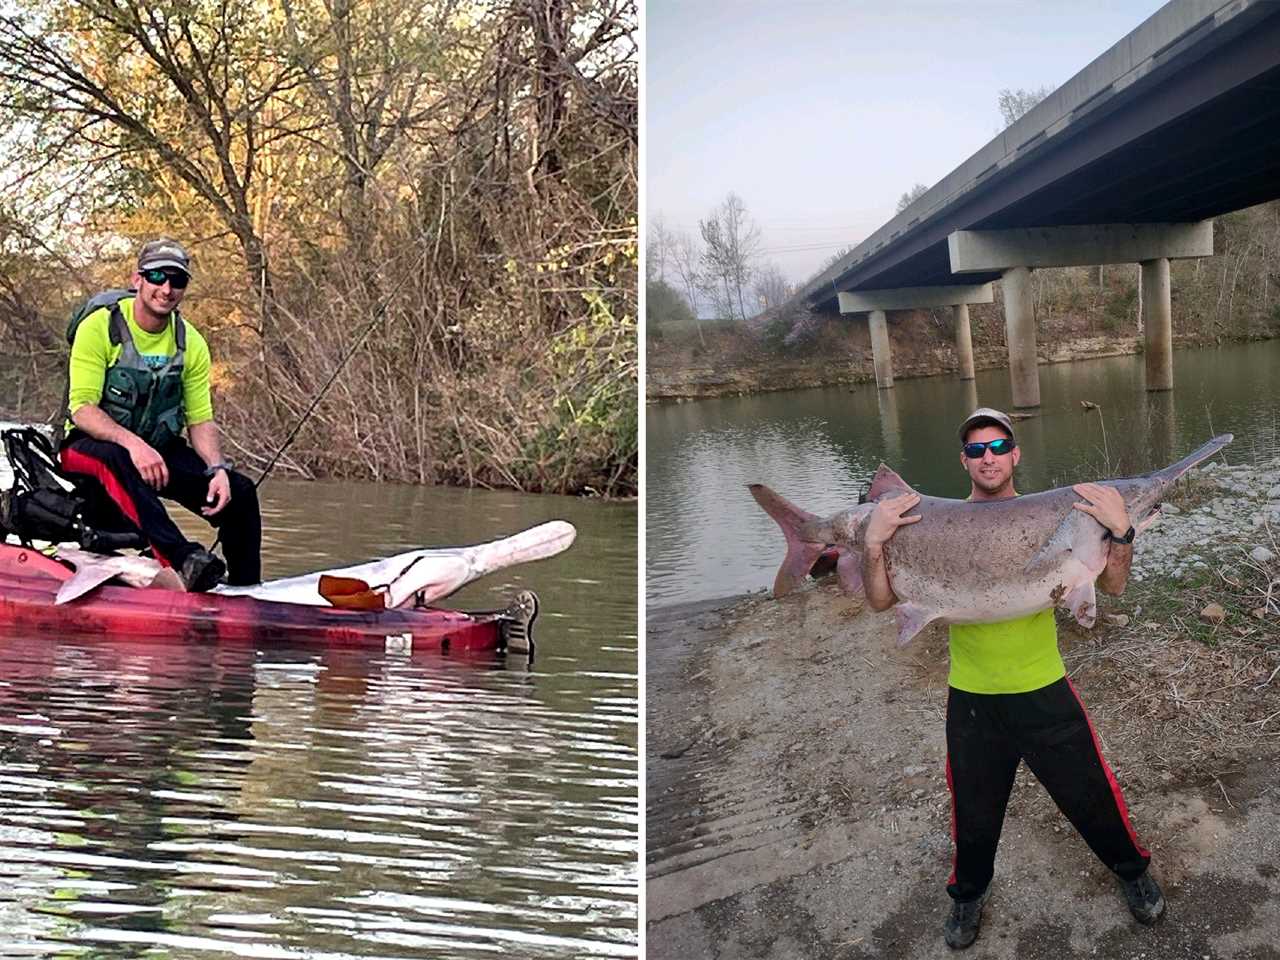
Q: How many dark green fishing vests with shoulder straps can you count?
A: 1